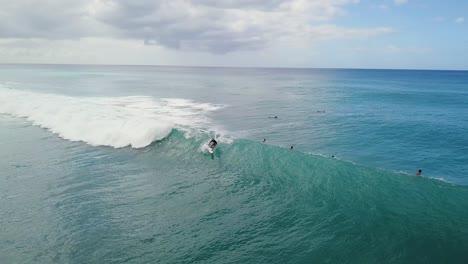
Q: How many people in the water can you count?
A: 7